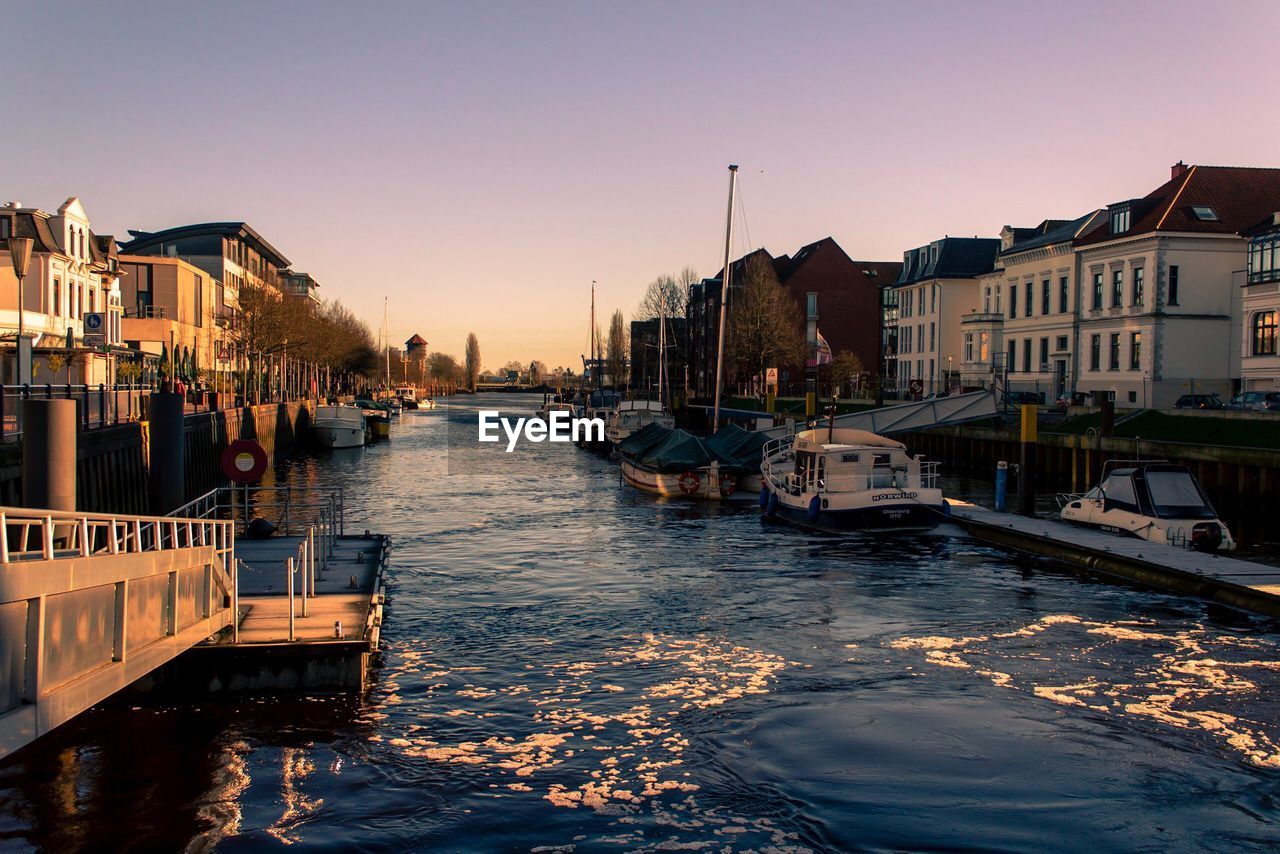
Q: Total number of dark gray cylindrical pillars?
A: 2